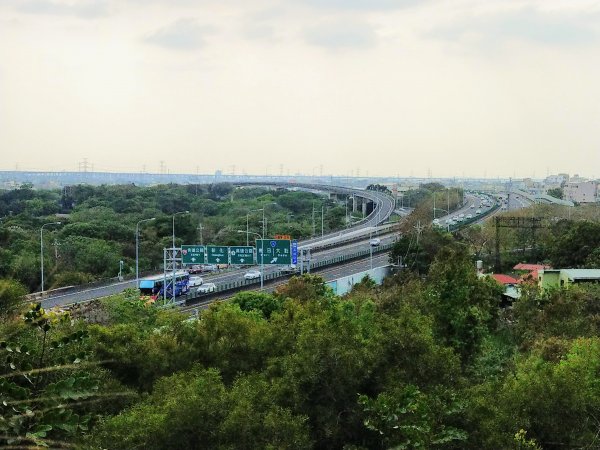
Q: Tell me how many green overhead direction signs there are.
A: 4